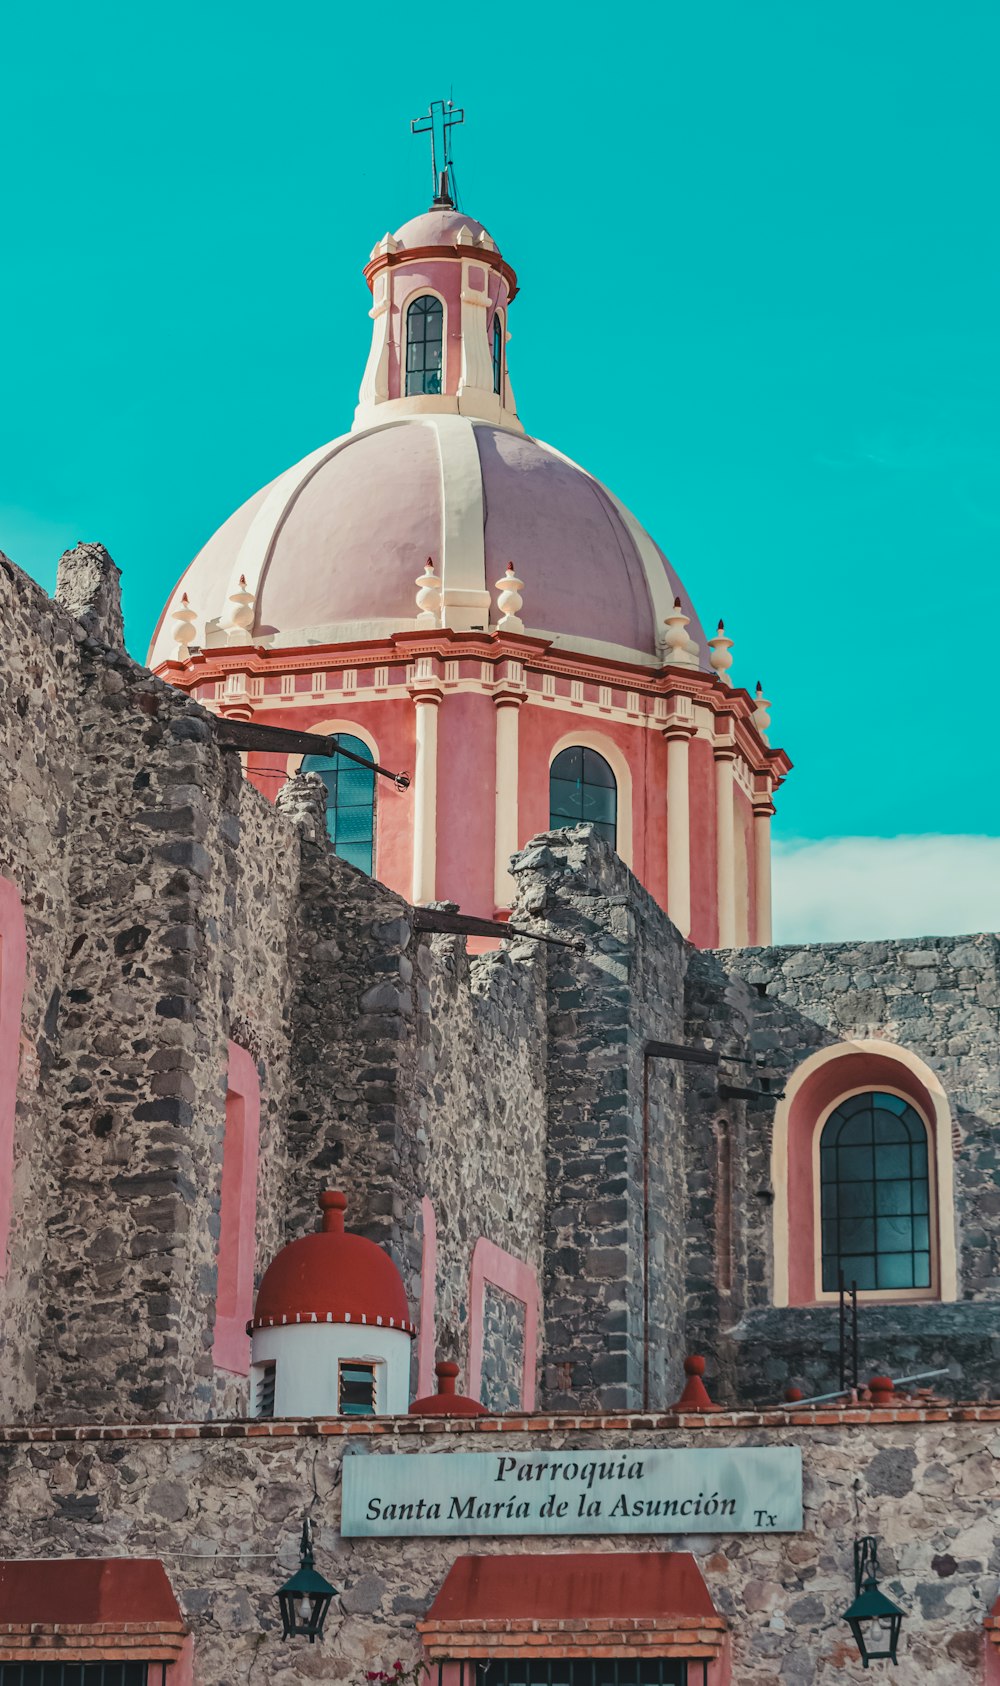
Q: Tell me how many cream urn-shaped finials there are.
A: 7